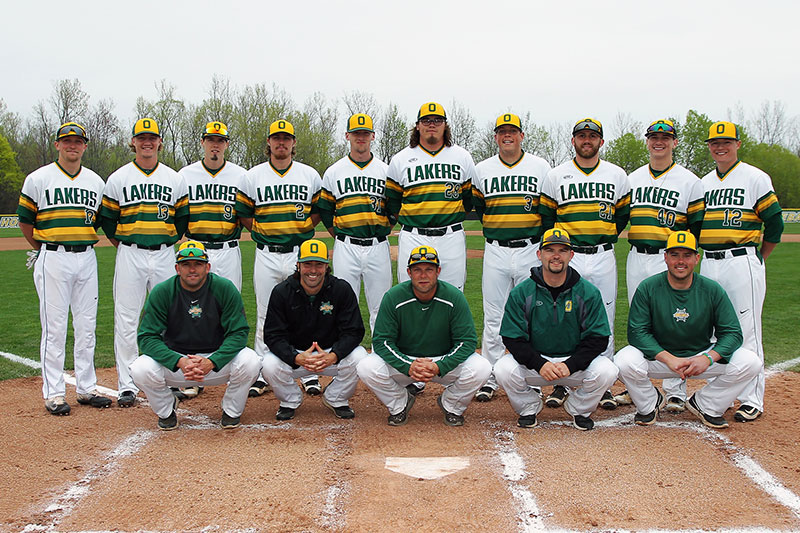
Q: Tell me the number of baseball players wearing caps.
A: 15